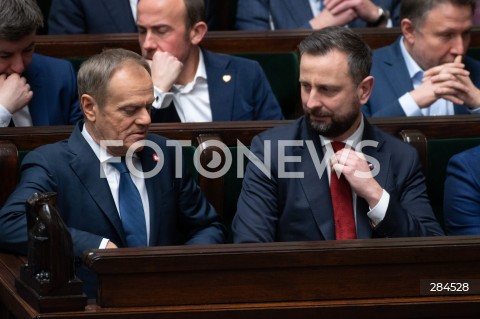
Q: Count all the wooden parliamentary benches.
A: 3